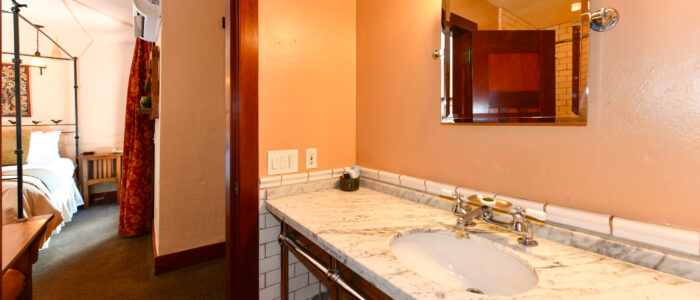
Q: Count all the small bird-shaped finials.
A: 3